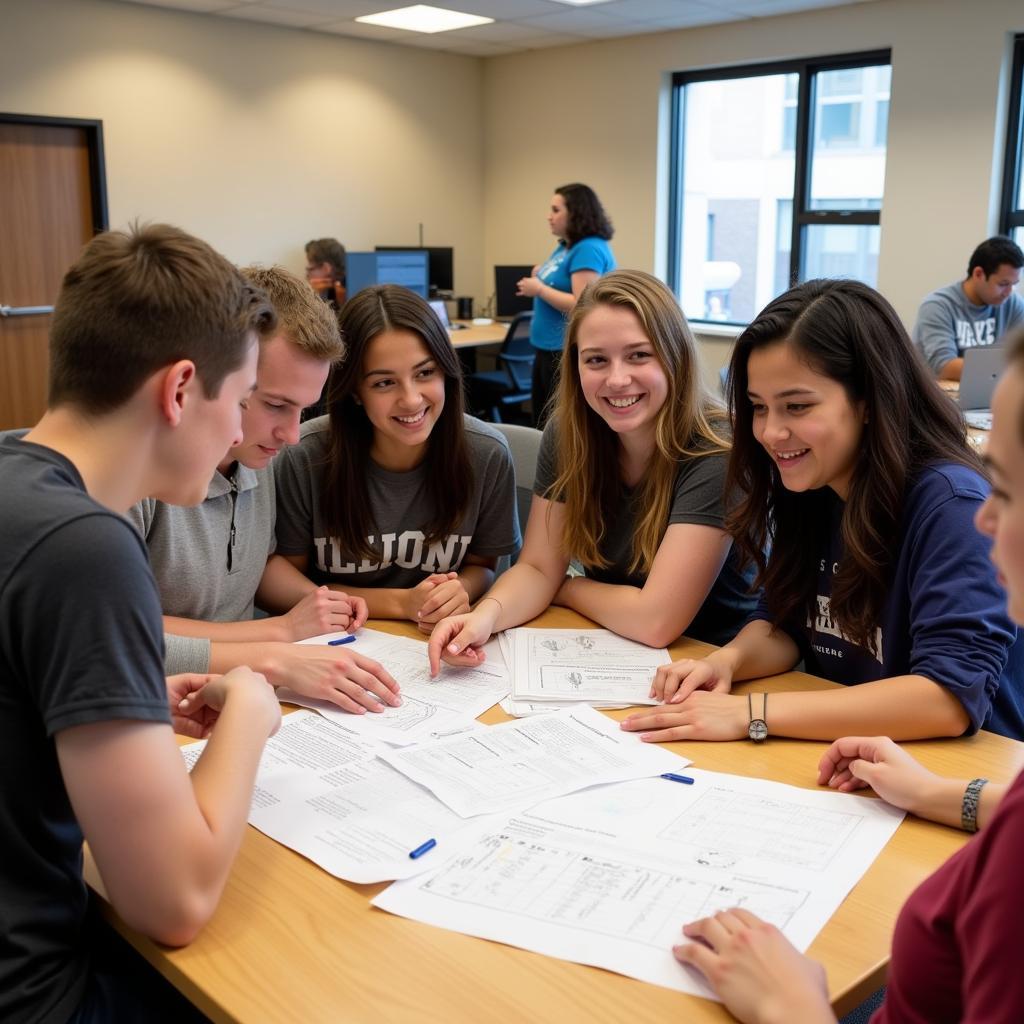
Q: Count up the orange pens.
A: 0